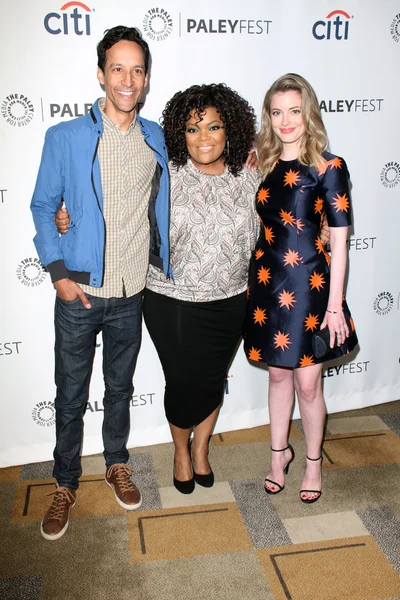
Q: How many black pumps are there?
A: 2